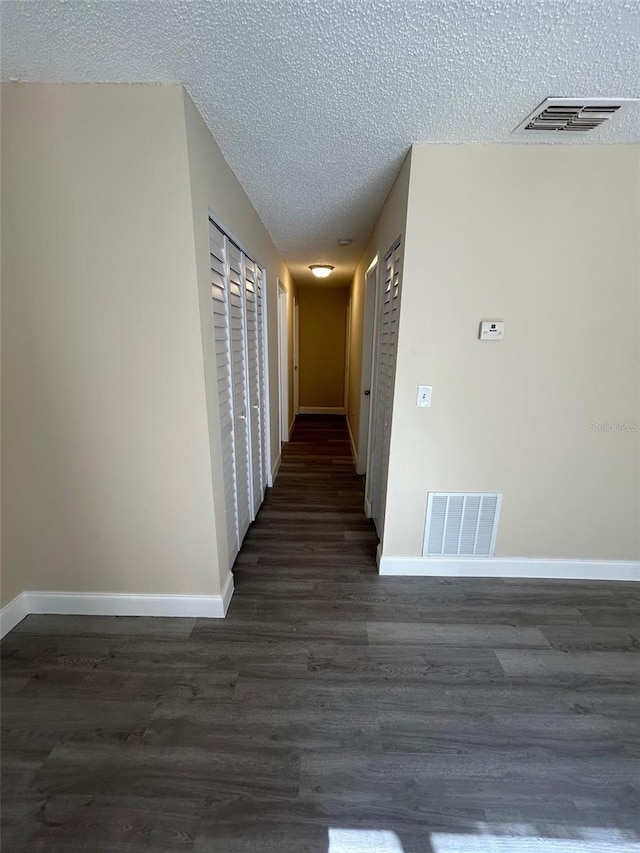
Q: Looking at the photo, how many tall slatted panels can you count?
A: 6